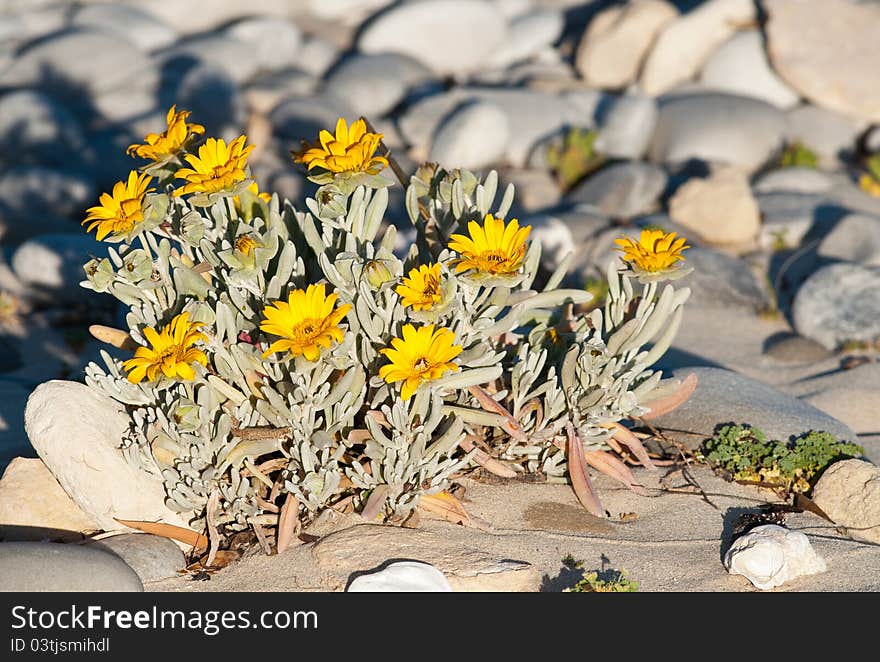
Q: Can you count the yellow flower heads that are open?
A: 10